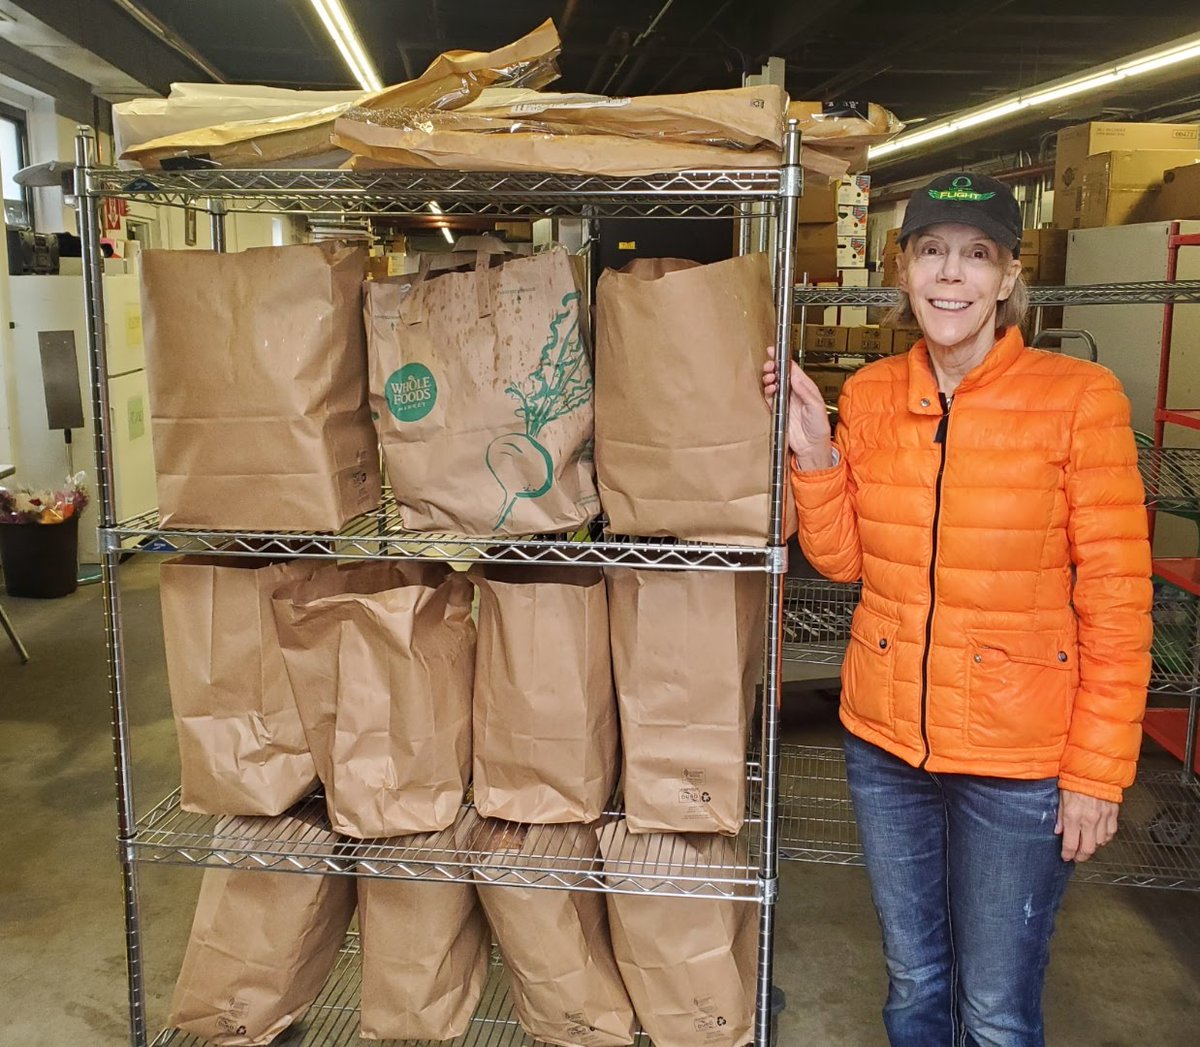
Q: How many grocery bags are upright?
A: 11